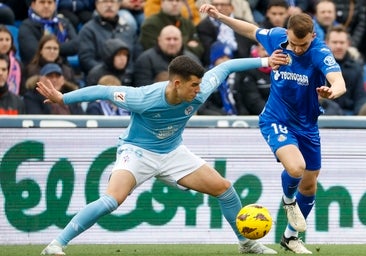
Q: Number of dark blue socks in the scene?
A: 2